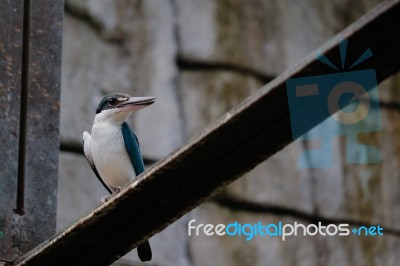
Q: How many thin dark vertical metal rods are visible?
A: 1